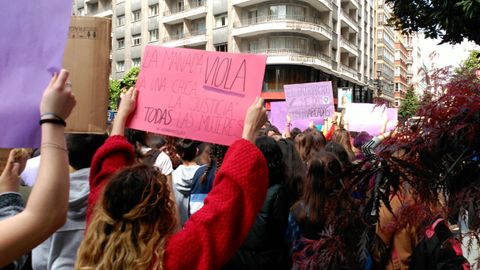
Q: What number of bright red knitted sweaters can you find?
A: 1